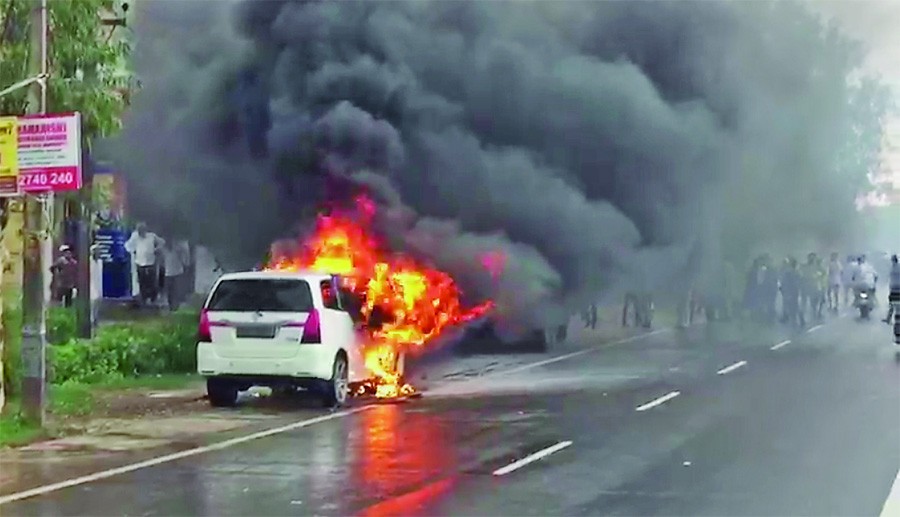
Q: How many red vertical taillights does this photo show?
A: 2